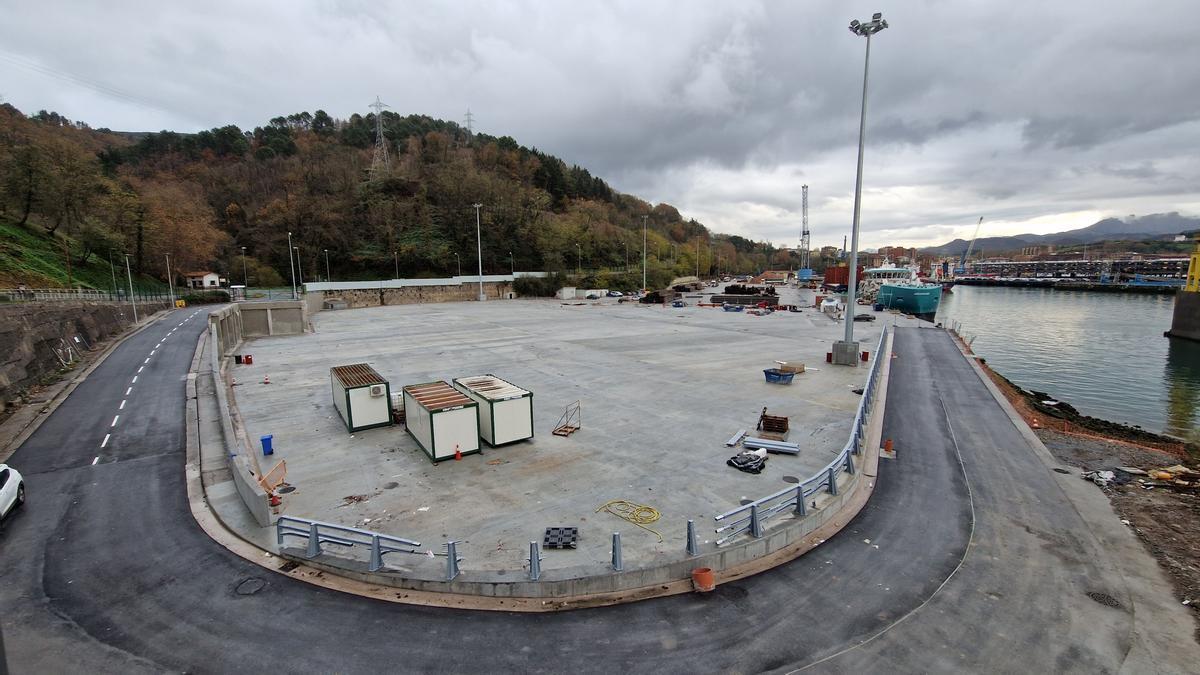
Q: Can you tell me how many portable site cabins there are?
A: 3